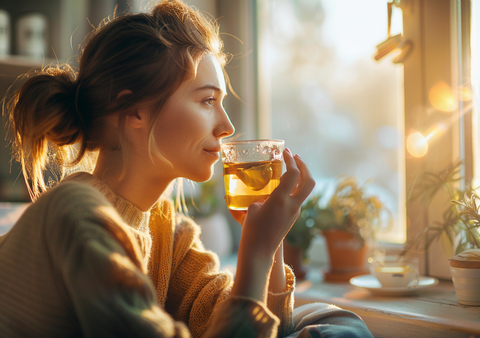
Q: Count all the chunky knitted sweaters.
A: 1